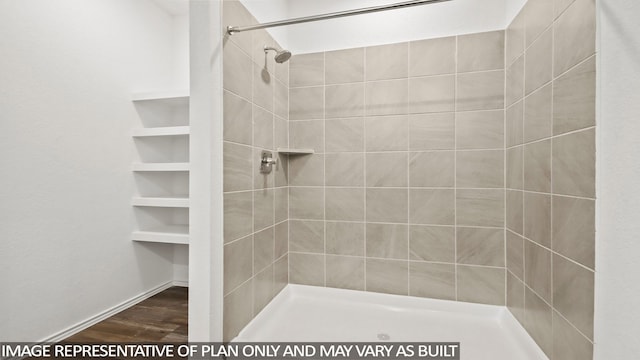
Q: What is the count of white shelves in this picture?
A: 5